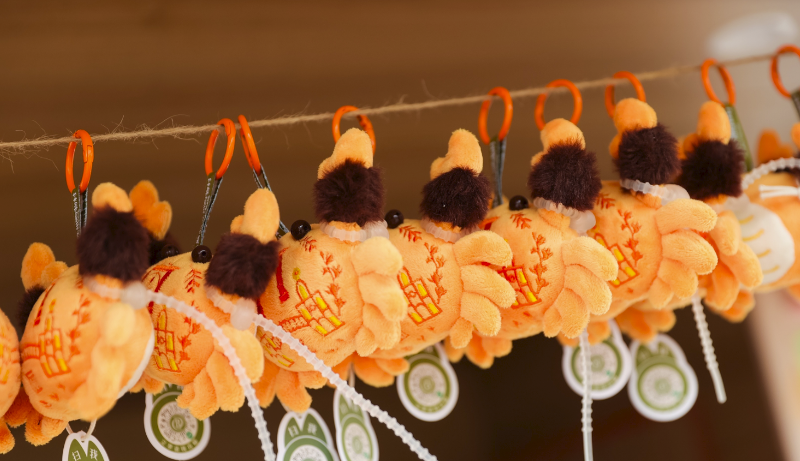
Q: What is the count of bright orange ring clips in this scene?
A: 9